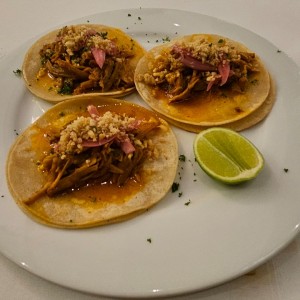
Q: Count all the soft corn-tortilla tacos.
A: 3